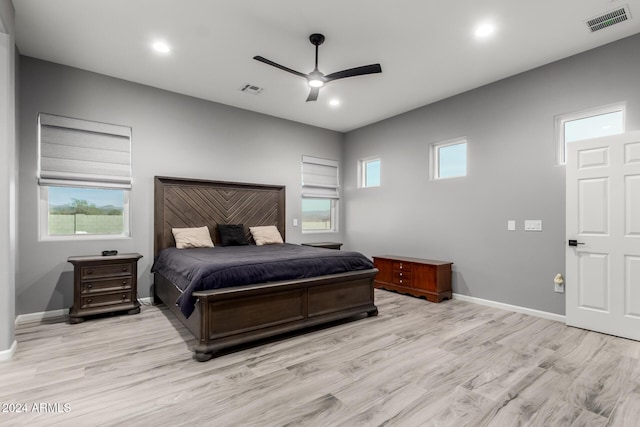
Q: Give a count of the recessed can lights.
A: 3